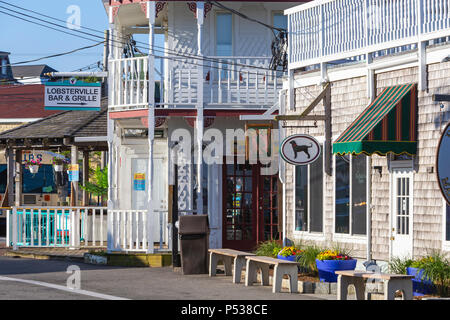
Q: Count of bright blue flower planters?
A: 3